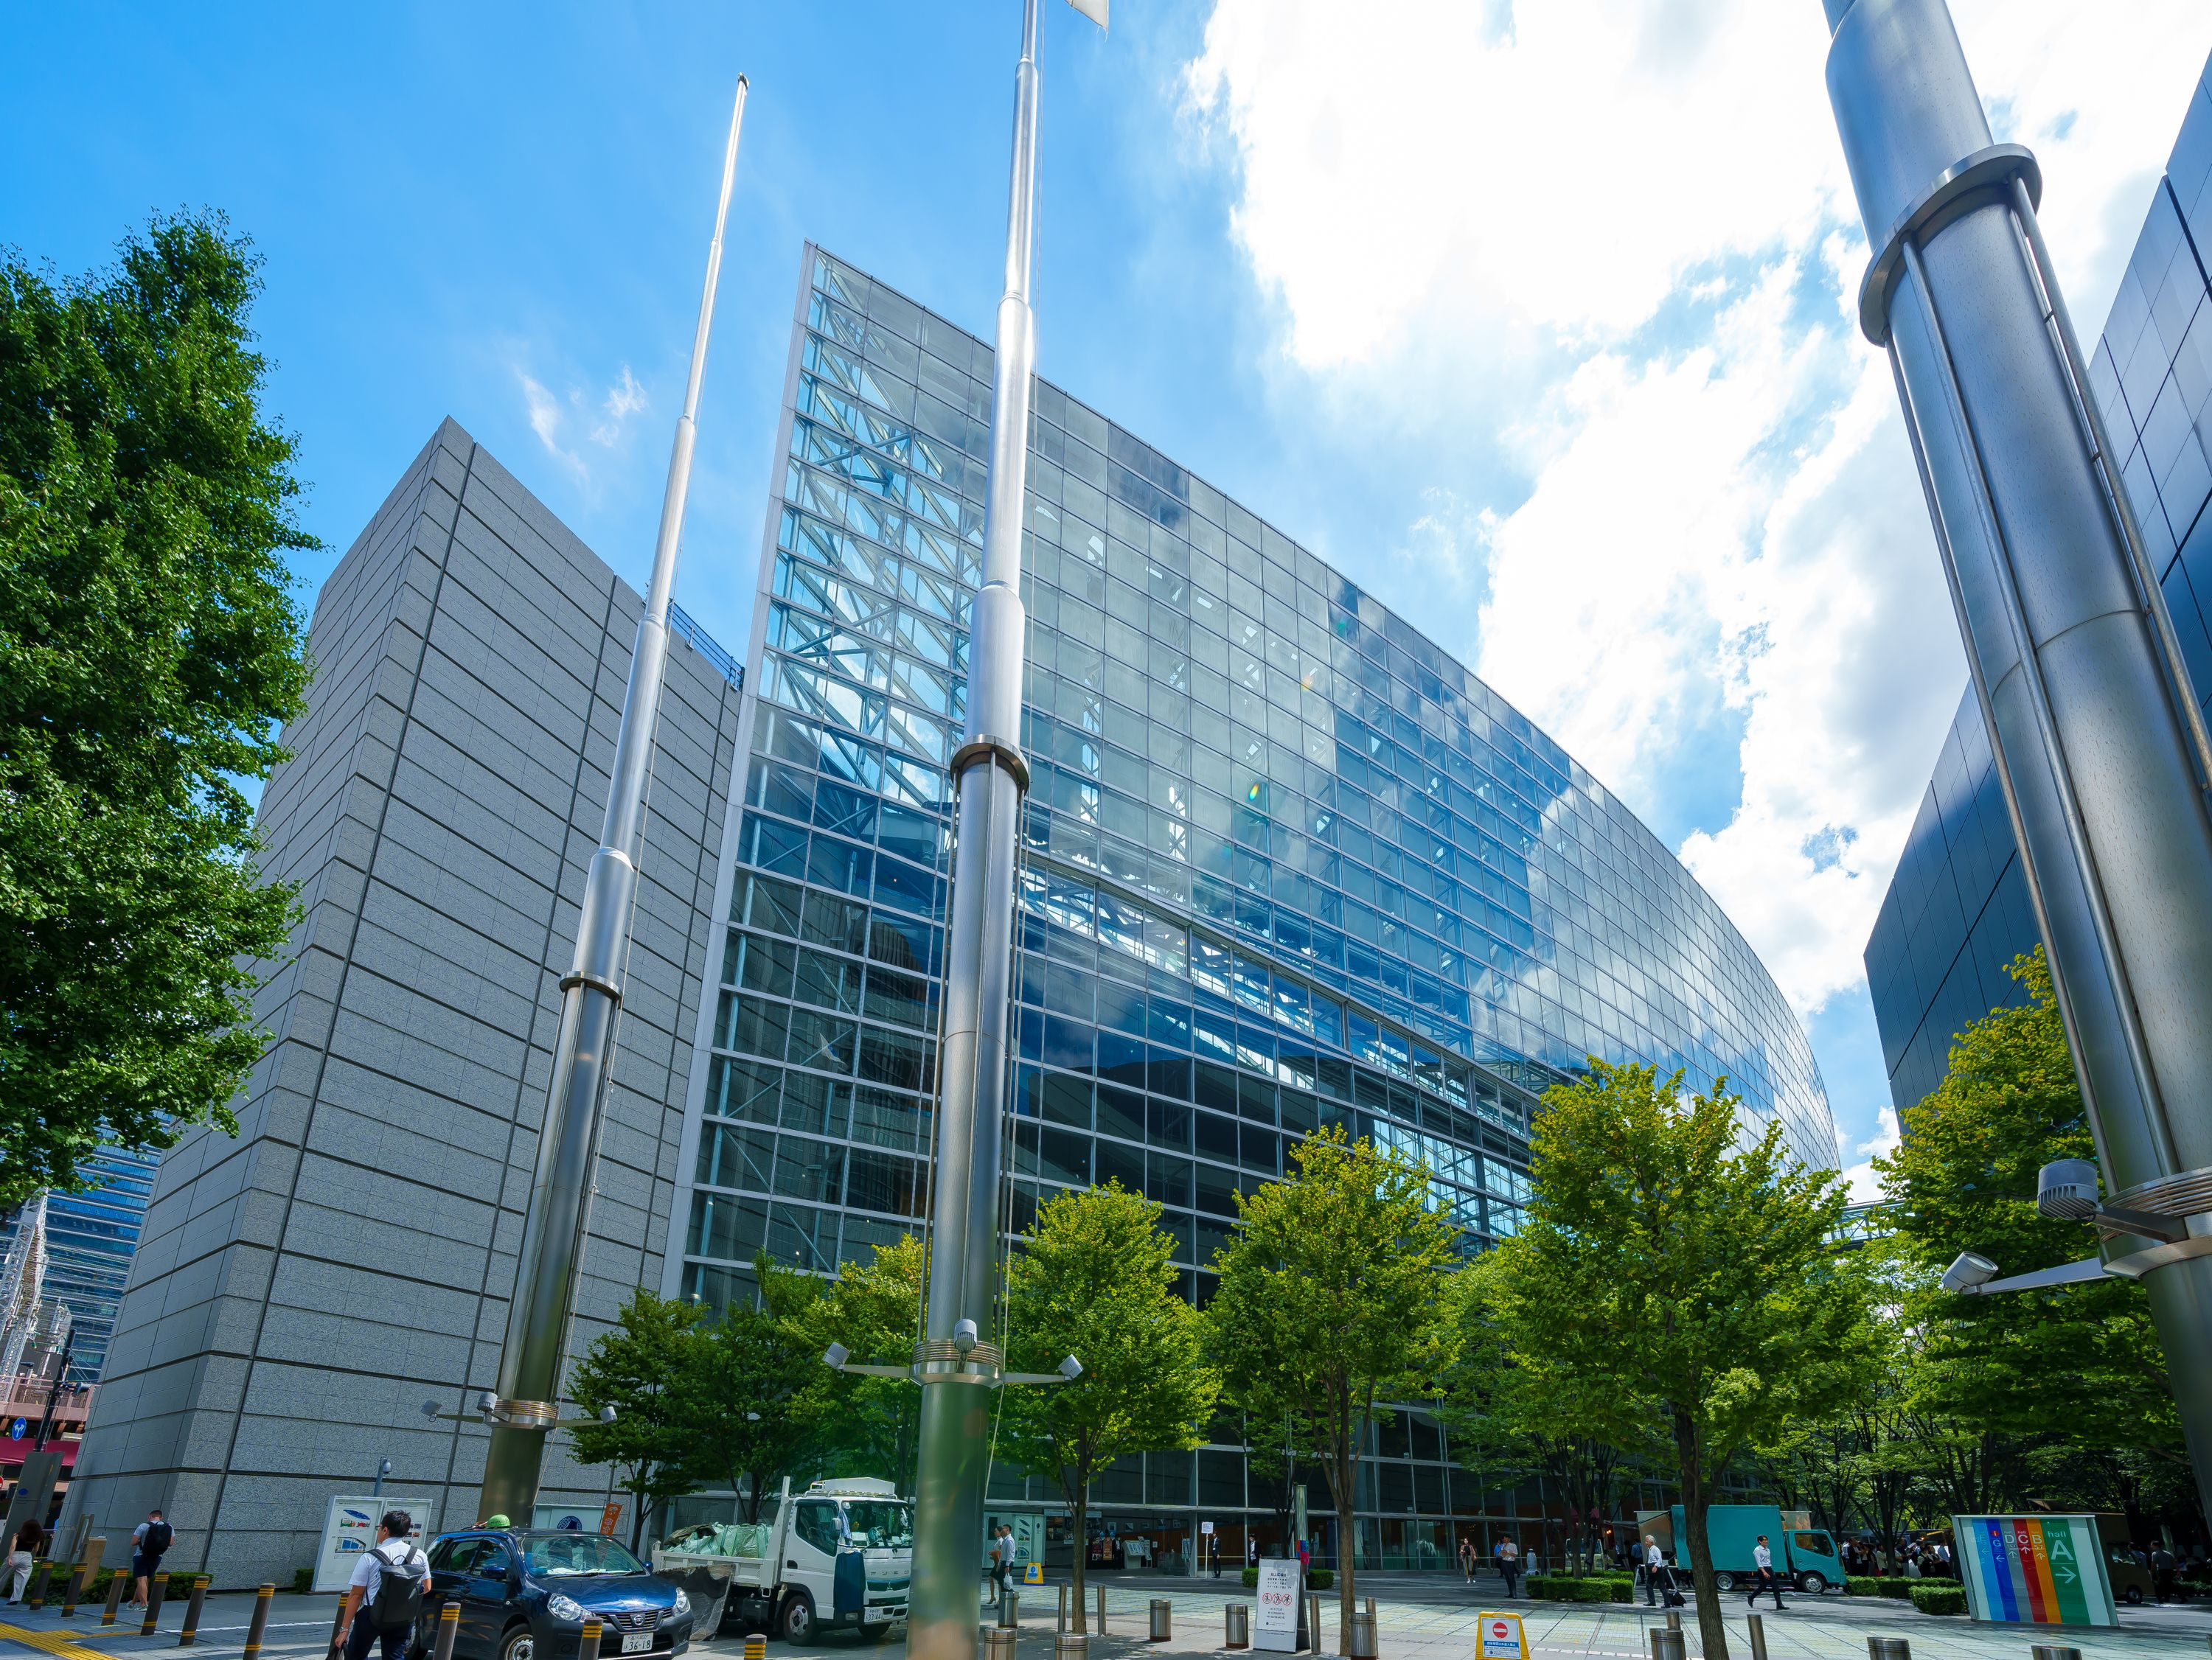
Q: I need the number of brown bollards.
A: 10